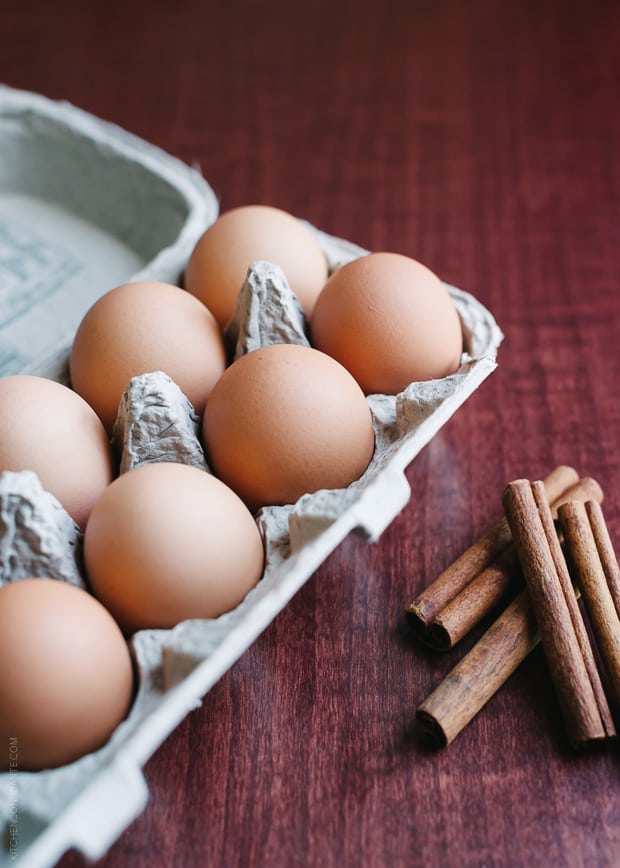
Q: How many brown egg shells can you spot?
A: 7